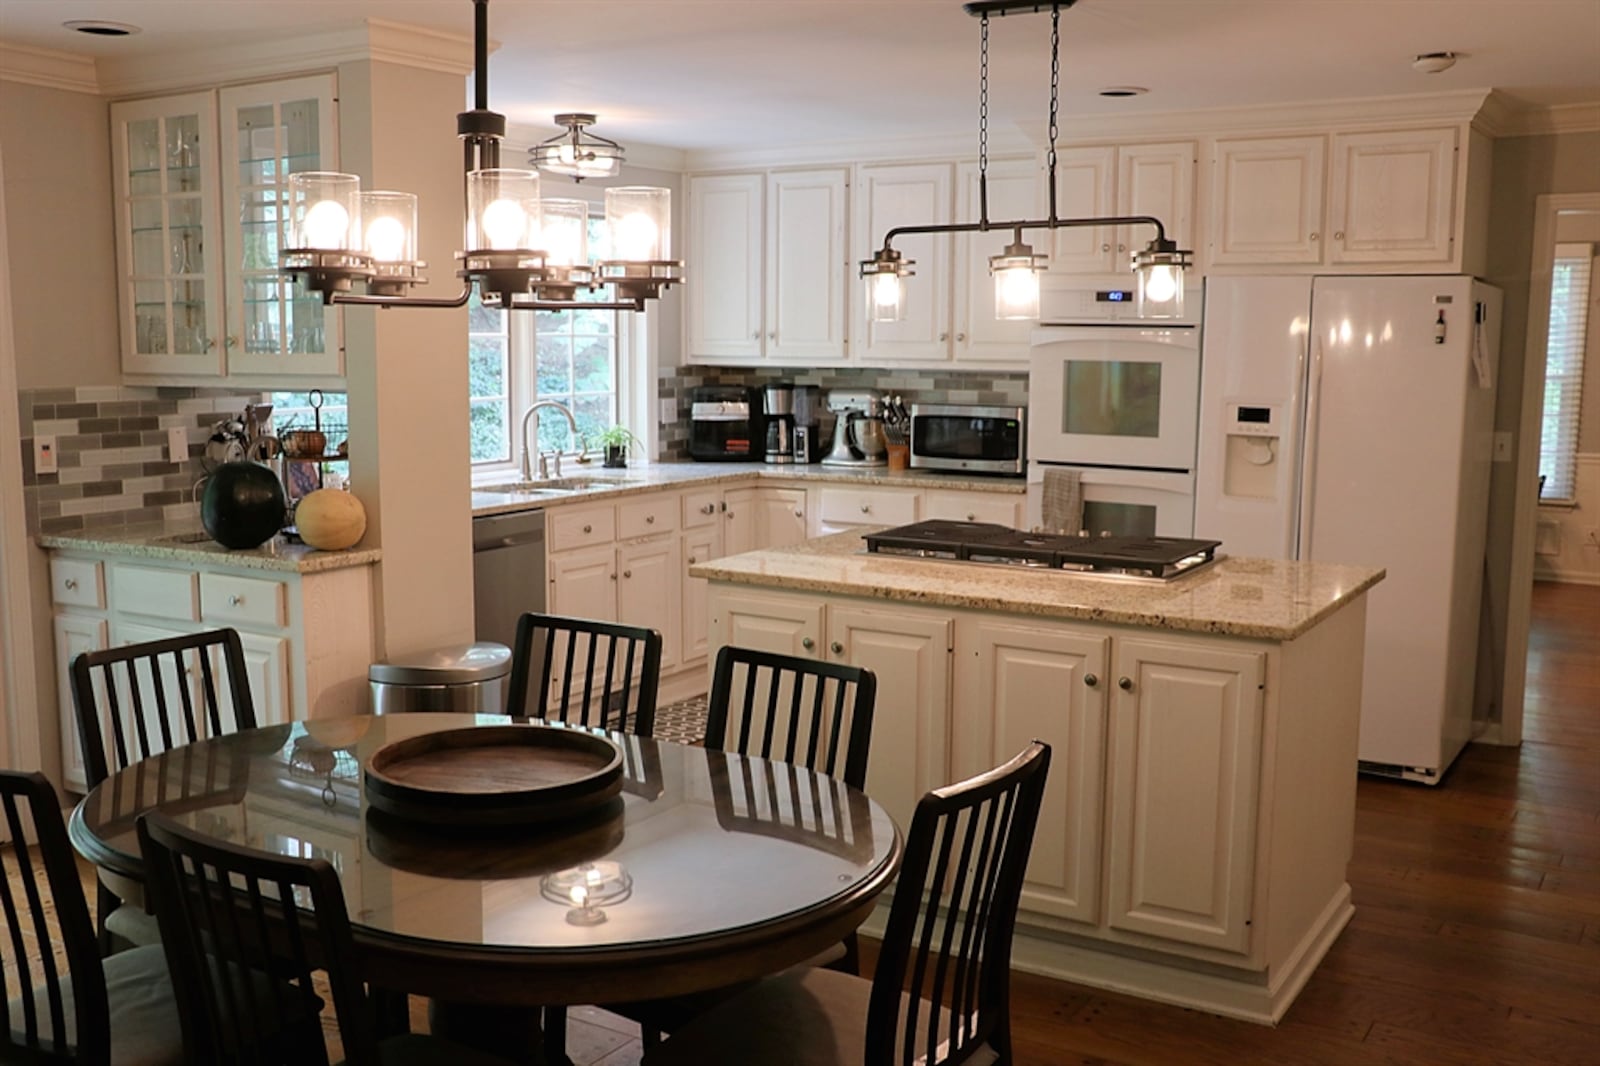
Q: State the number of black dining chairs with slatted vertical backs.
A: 6